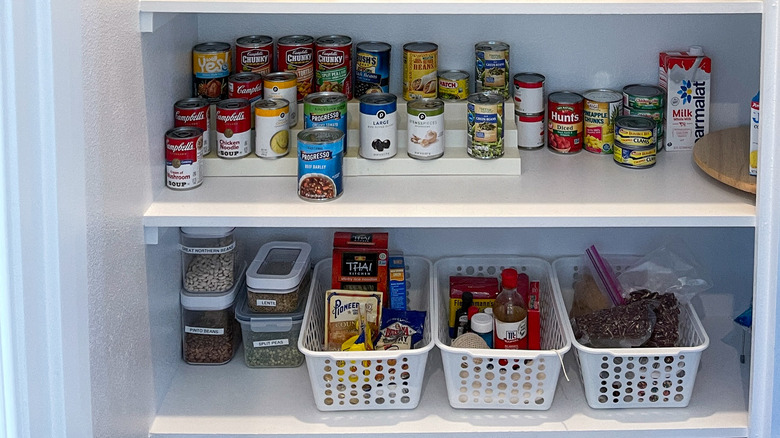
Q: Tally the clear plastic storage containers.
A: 4